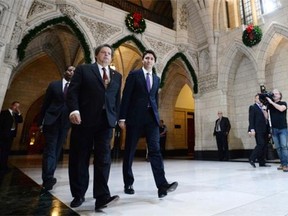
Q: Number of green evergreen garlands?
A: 3